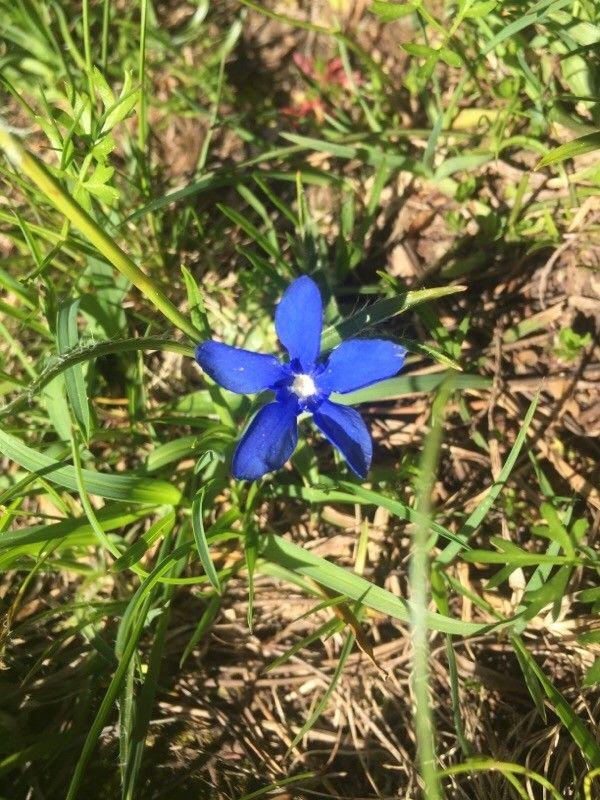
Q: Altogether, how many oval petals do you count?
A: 5